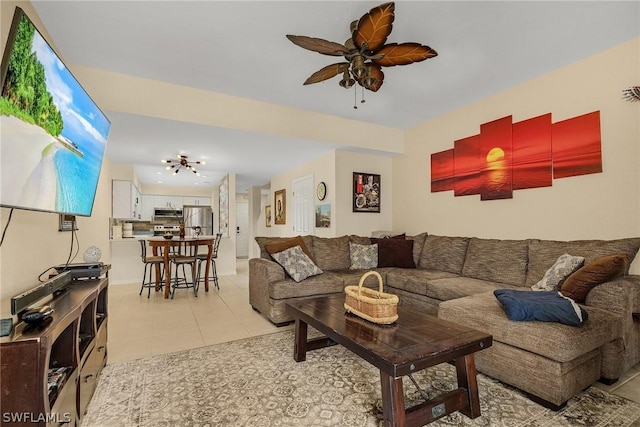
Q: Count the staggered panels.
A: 5